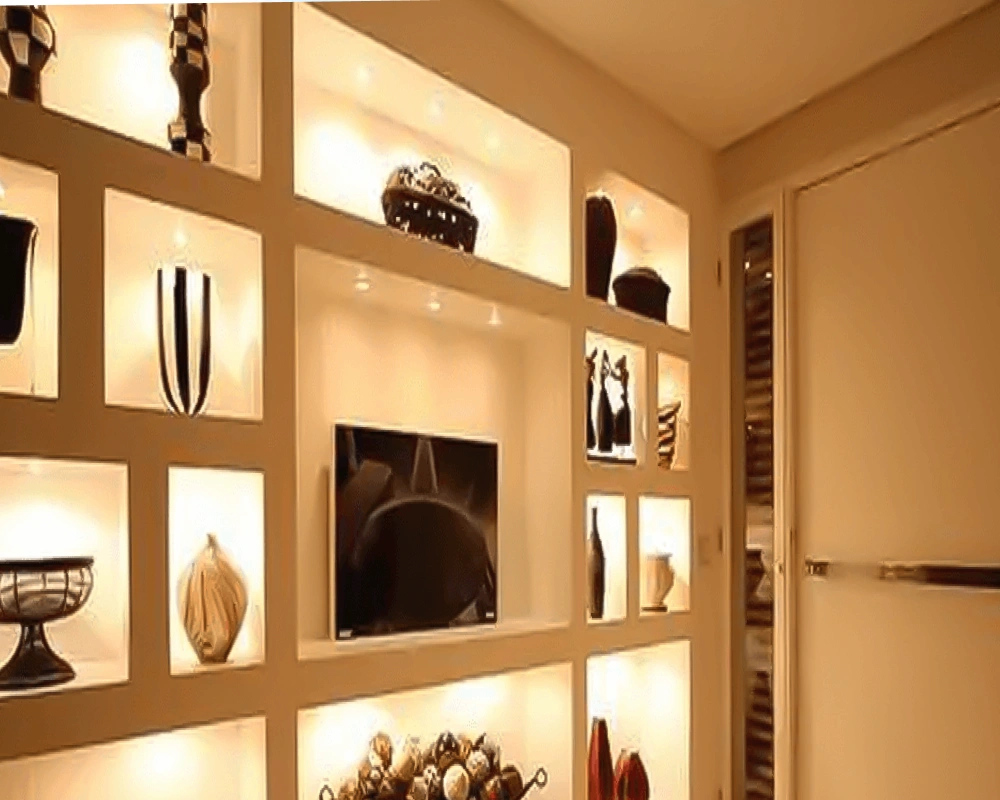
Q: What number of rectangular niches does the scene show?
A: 15